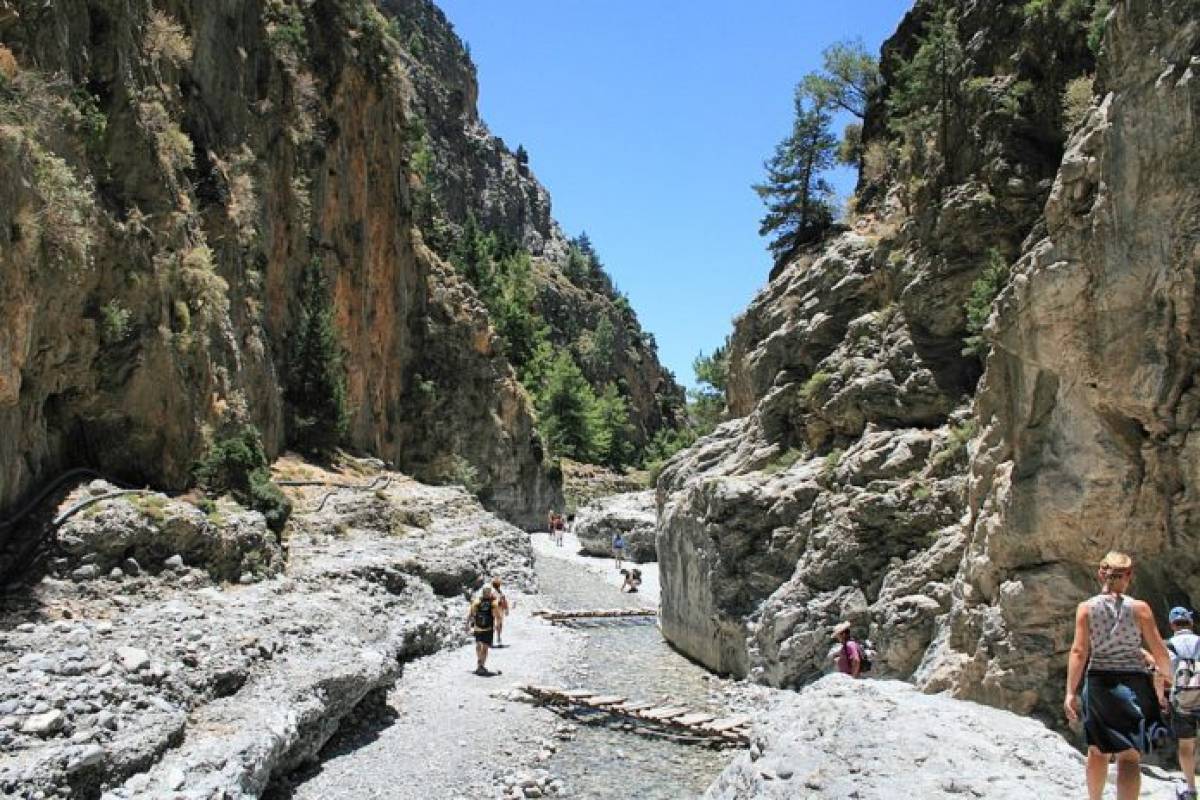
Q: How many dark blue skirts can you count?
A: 1